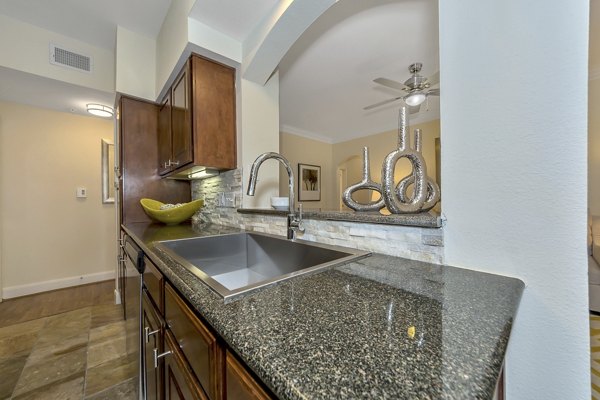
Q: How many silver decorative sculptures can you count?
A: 3